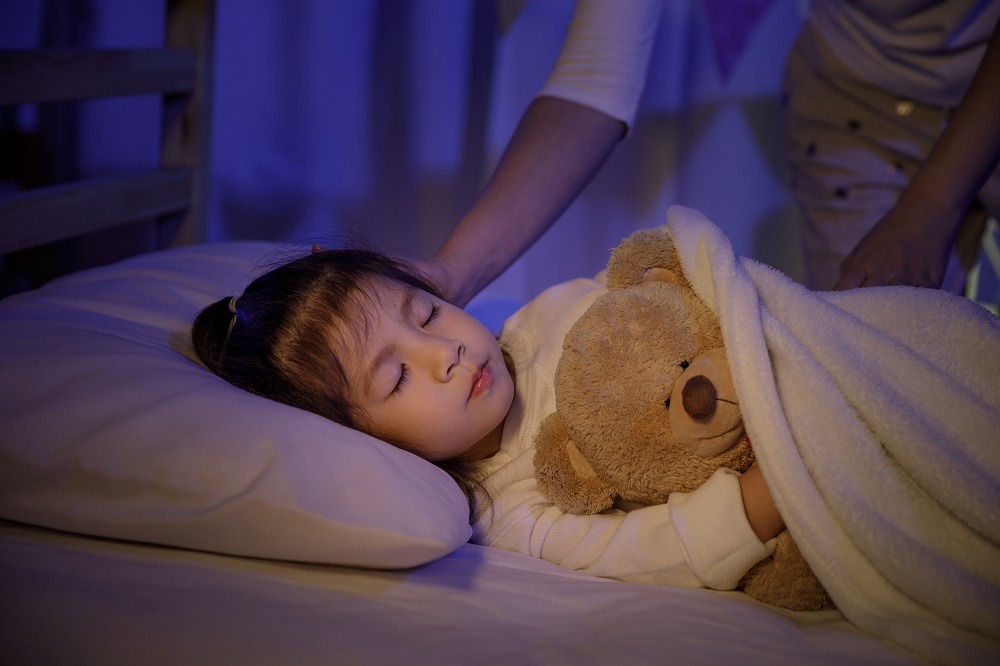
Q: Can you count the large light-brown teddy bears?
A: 1